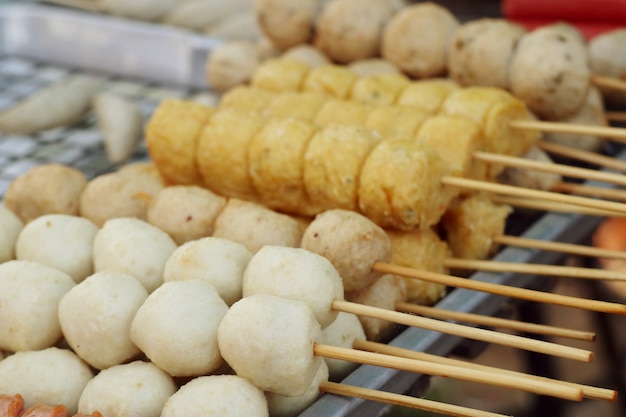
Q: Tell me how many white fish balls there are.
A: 14